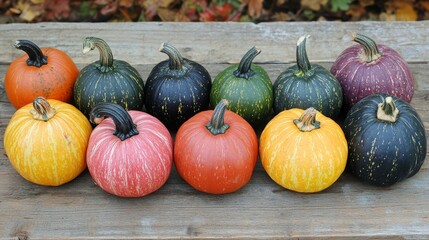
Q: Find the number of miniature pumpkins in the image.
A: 11